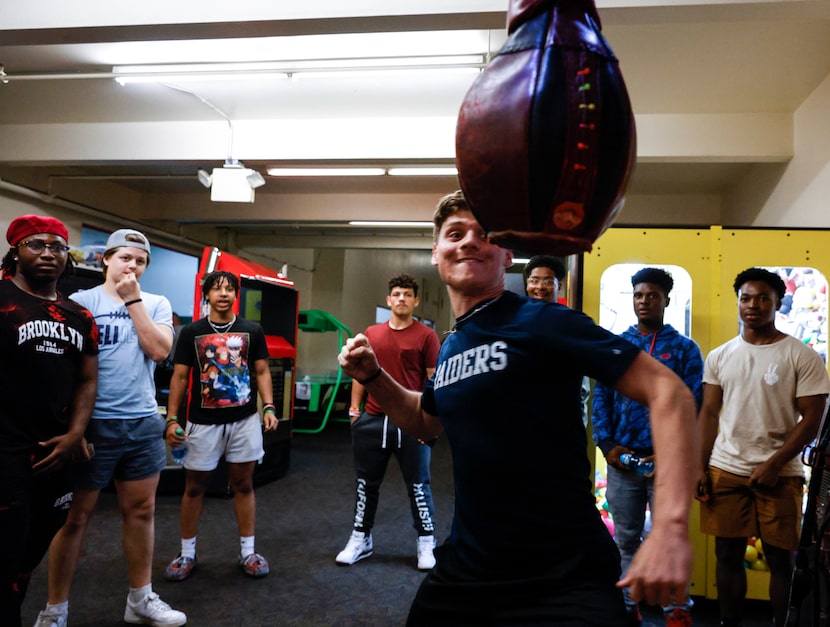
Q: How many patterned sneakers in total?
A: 2